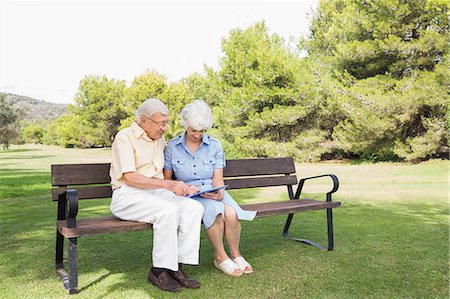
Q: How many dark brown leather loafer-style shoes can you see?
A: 2